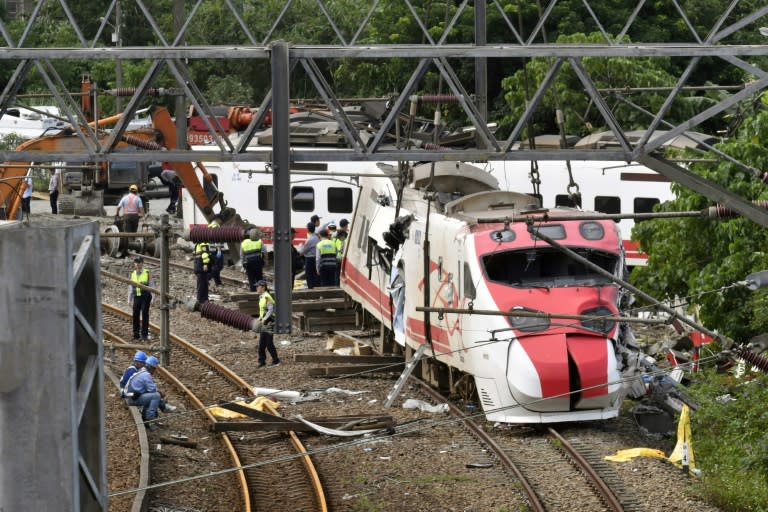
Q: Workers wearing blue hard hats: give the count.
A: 2